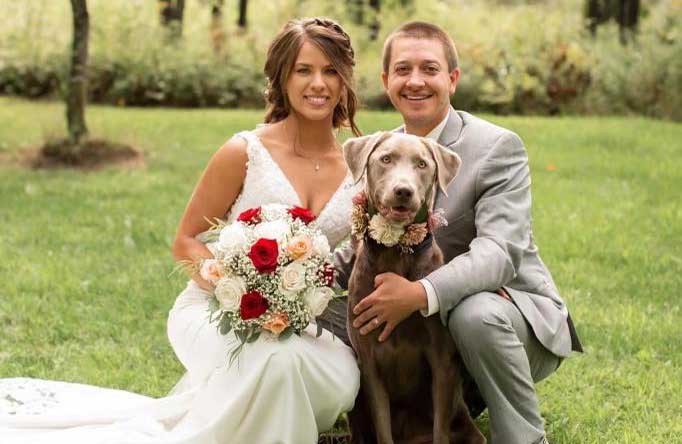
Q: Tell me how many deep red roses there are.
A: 5